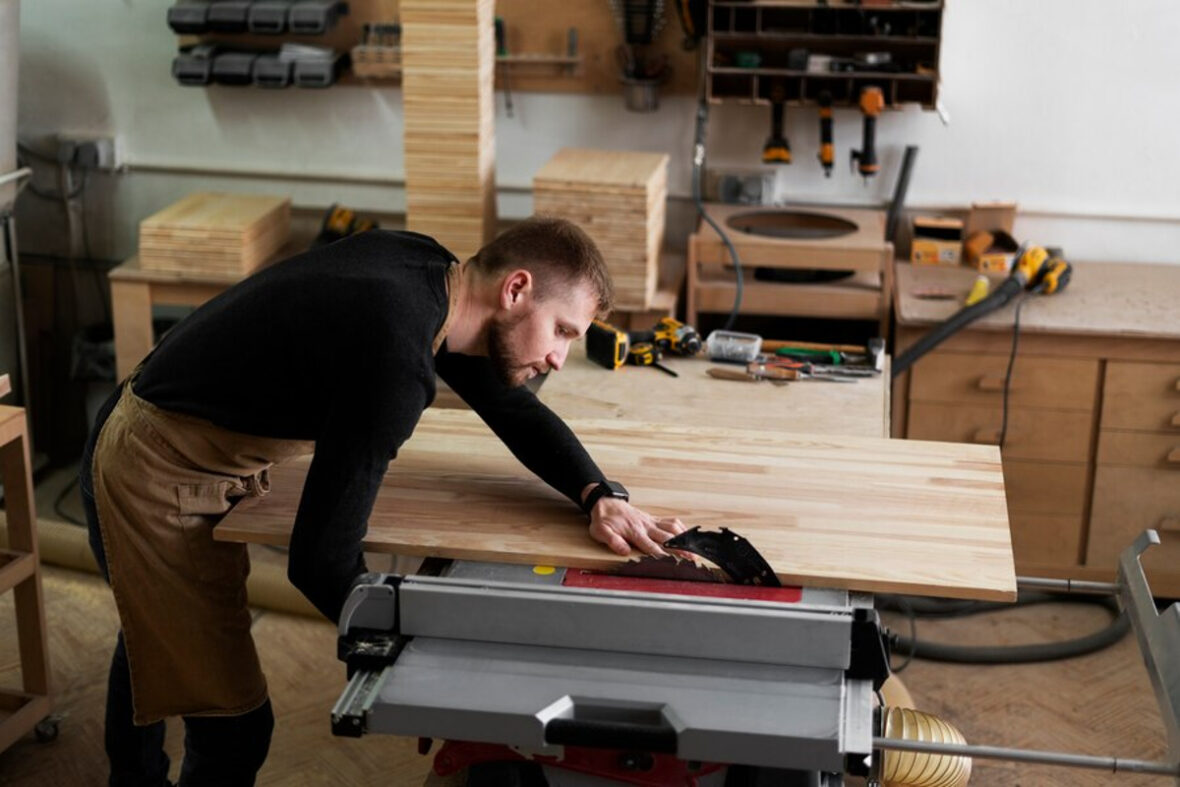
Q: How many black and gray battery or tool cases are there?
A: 8